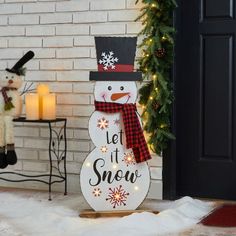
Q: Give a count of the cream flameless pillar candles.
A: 3